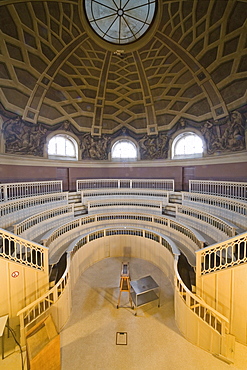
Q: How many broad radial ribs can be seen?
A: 4